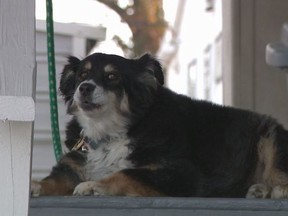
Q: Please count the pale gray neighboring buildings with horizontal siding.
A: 1